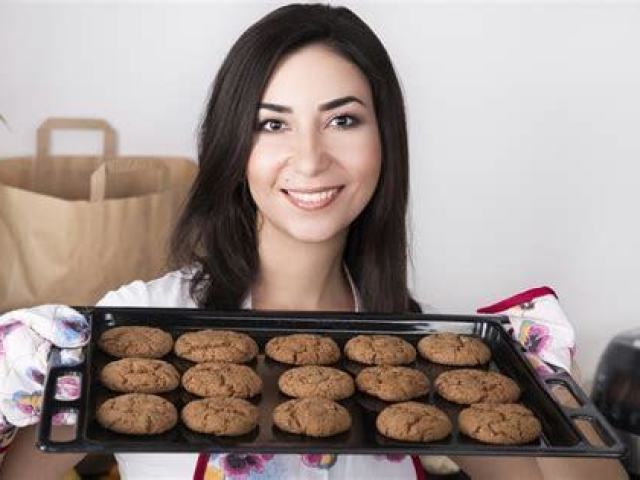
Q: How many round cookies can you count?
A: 15